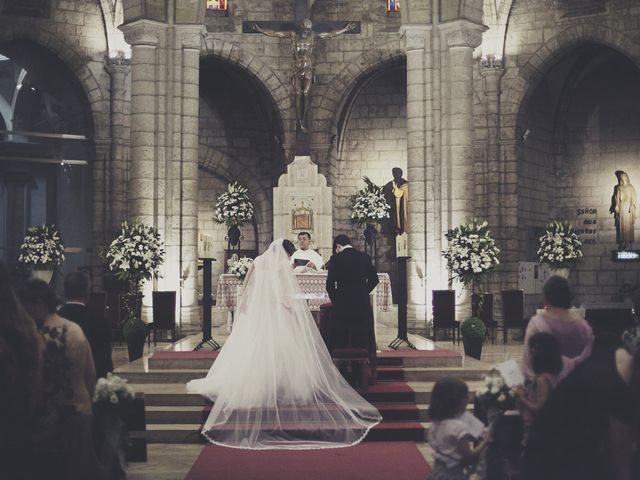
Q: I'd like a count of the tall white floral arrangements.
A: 6